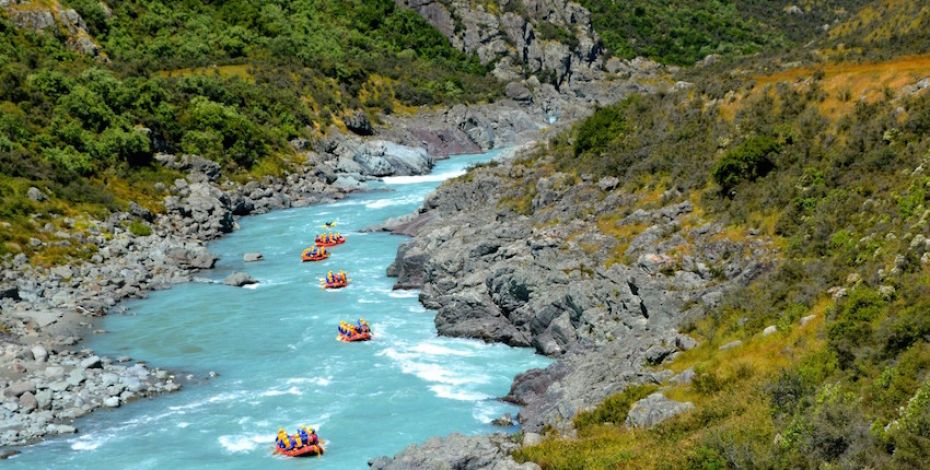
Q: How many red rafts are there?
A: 5